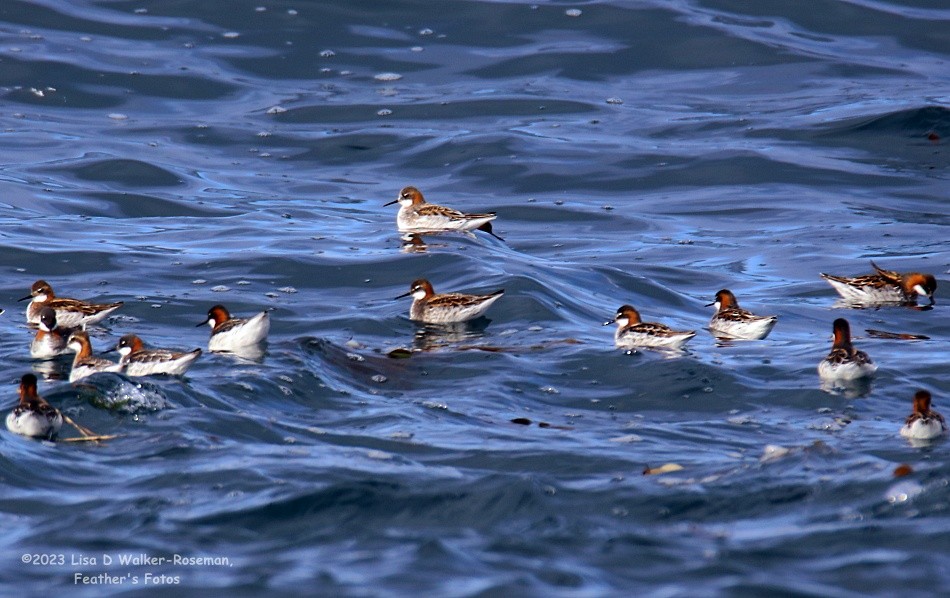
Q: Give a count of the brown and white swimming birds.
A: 13